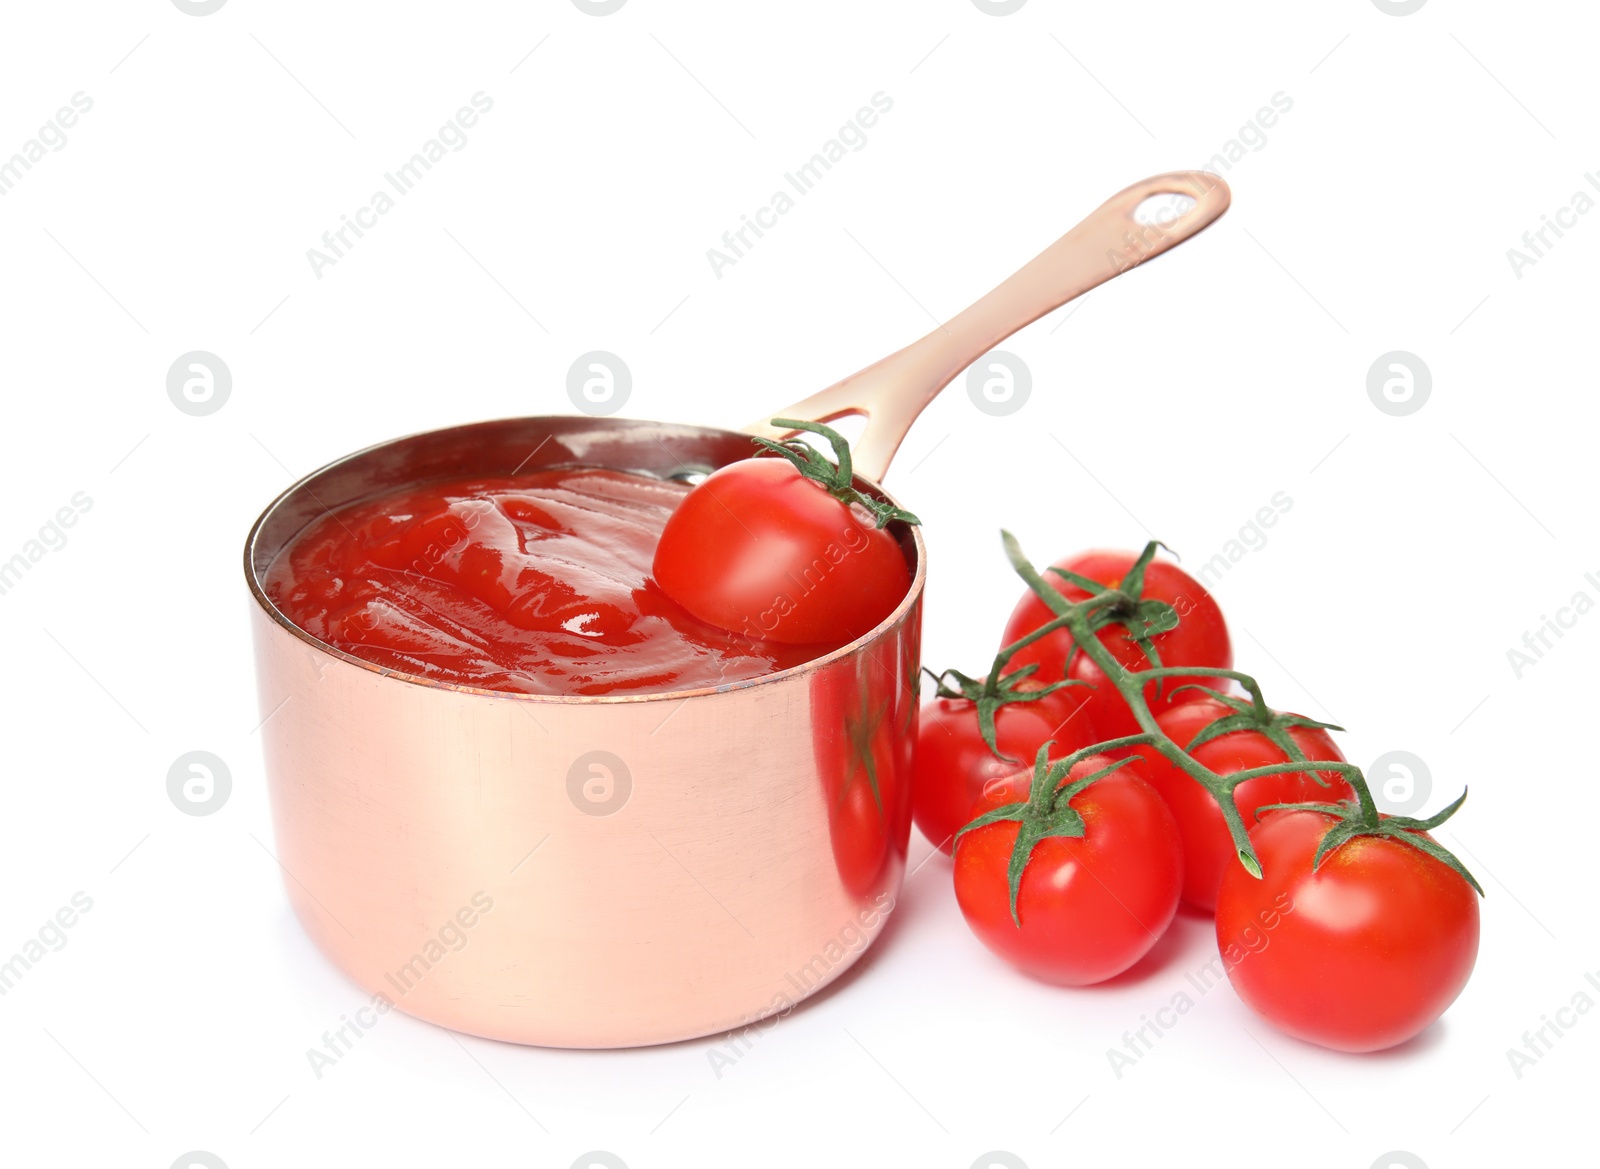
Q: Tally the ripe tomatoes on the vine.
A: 5